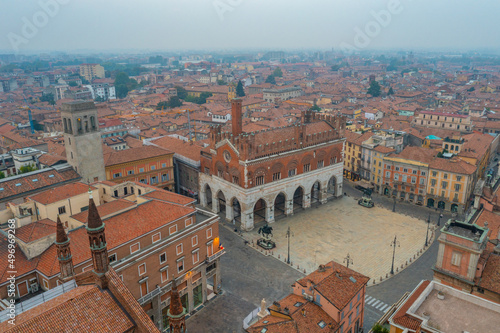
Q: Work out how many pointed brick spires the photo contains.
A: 3